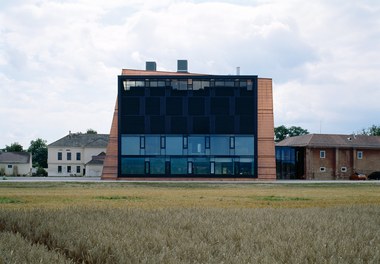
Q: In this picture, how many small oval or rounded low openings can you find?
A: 2